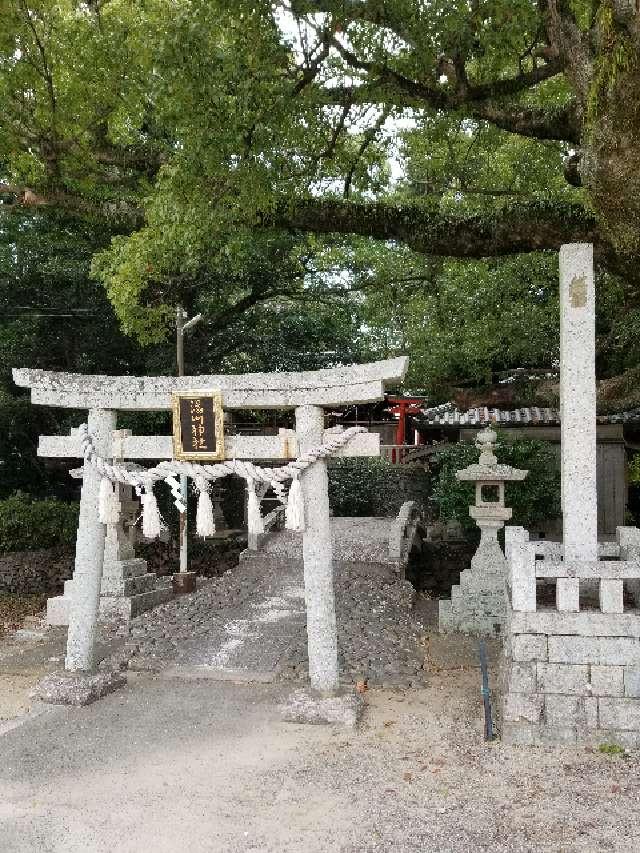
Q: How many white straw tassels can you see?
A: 5